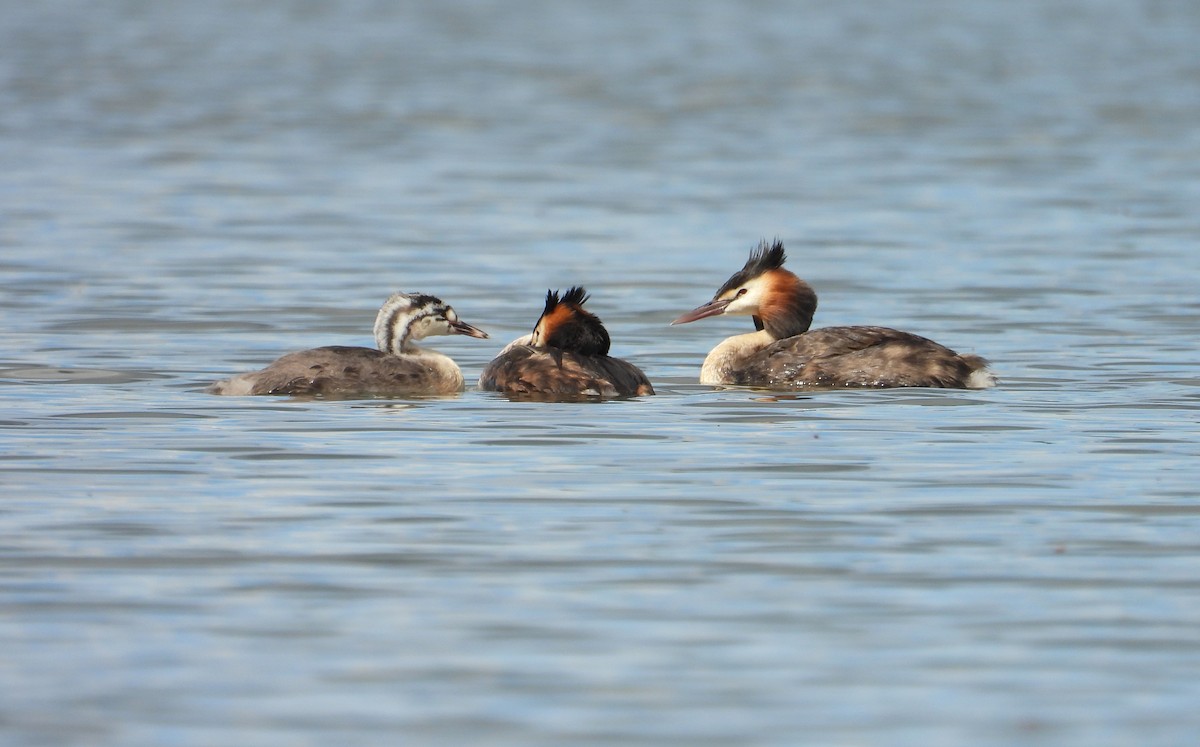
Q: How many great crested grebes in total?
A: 3